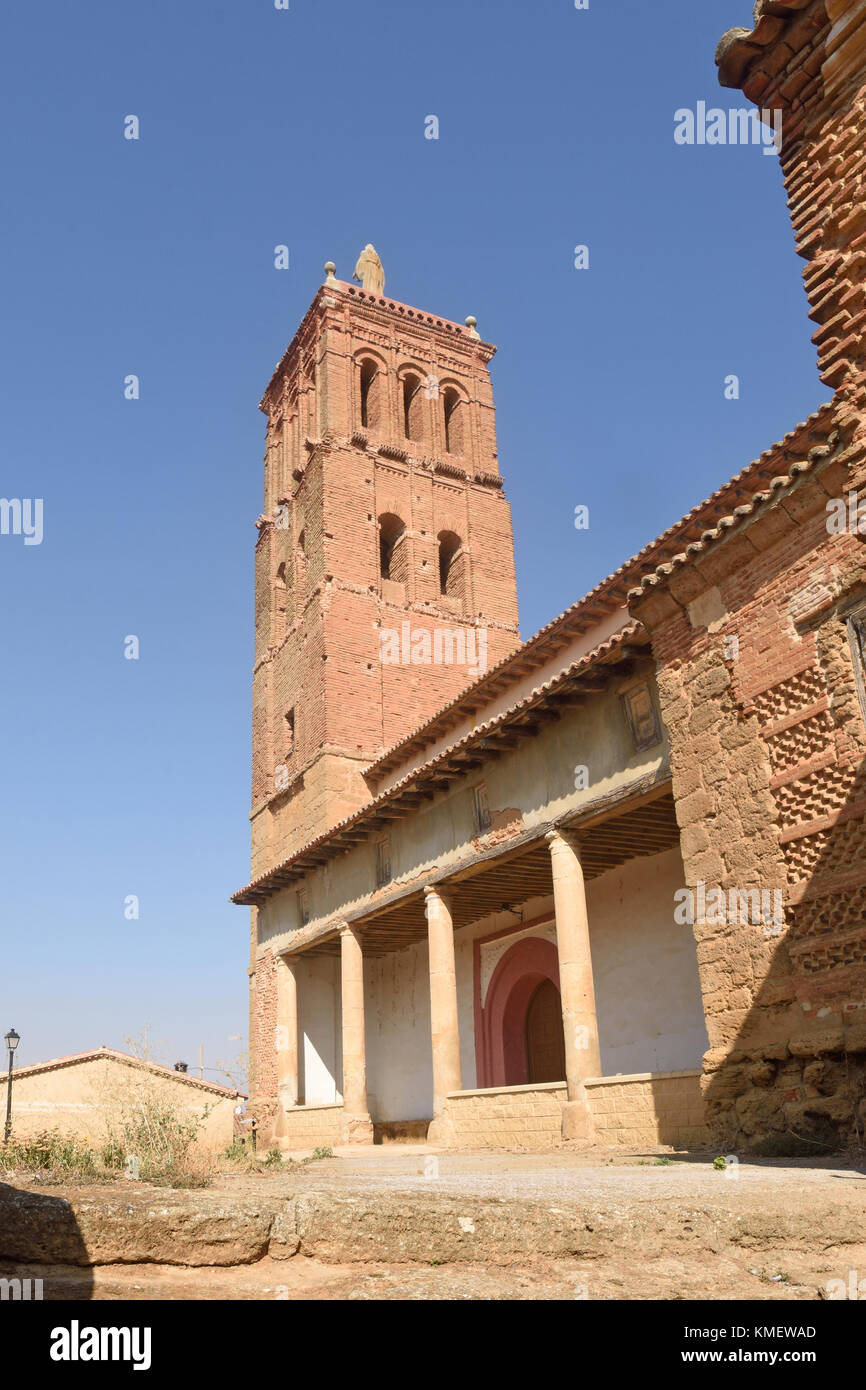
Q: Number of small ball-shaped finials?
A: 2